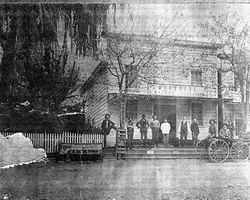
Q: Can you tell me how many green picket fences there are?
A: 0